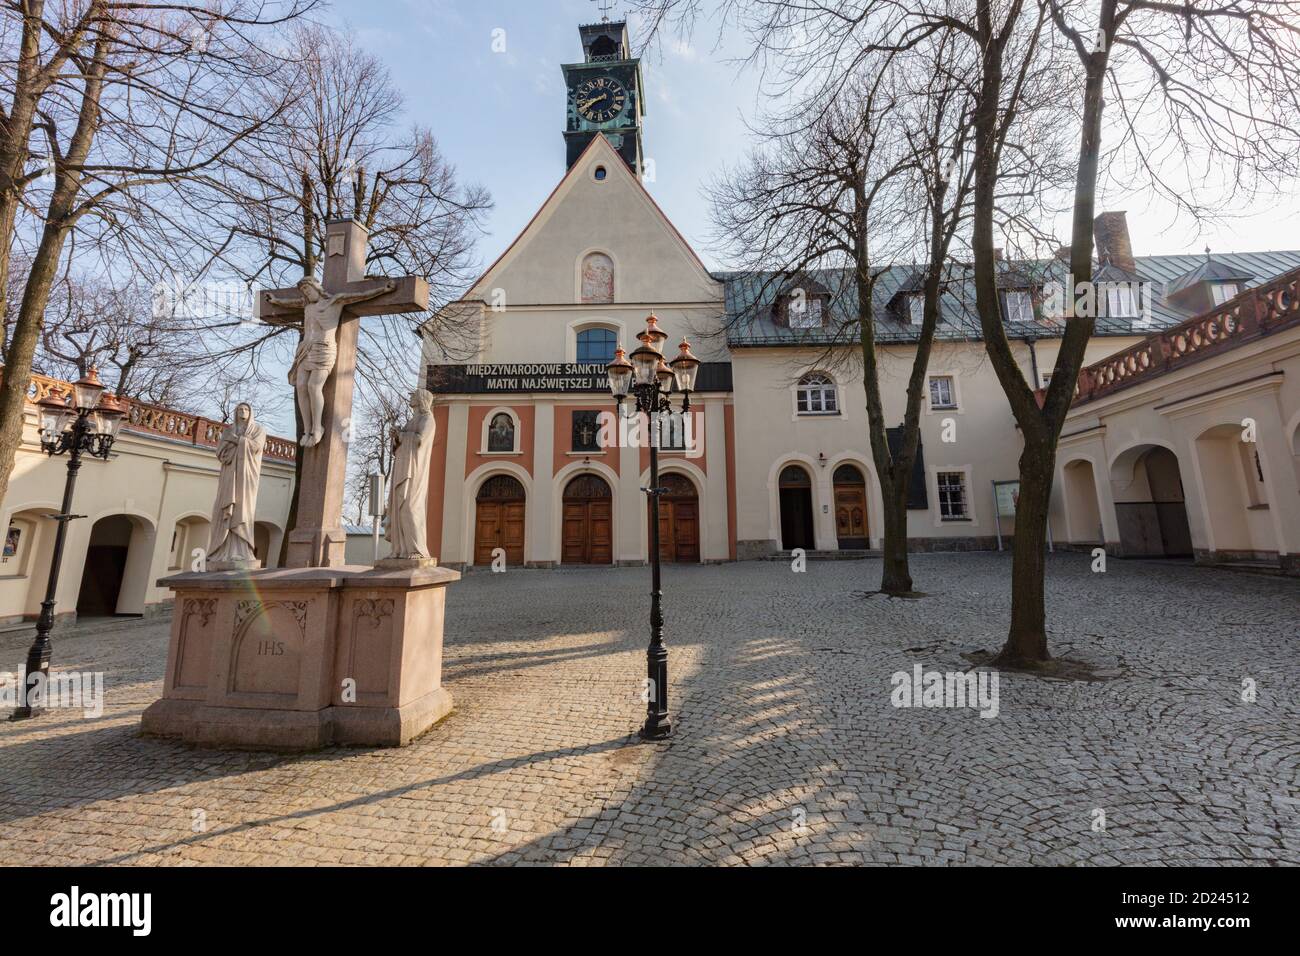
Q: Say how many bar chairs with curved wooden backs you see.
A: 0